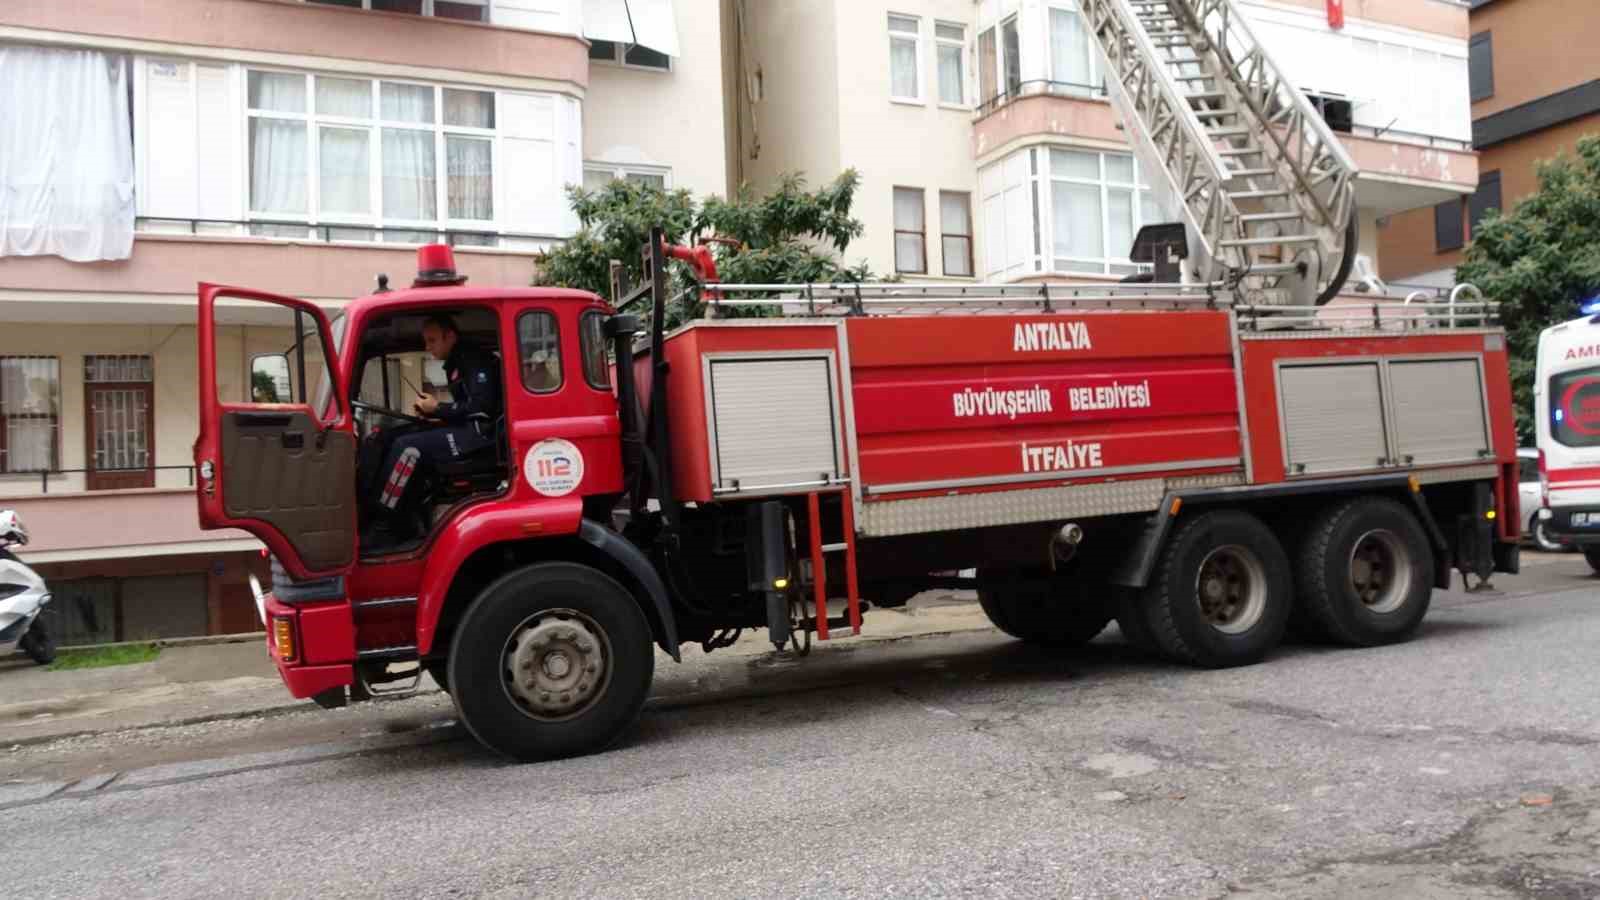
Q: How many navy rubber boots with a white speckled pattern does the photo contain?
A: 0